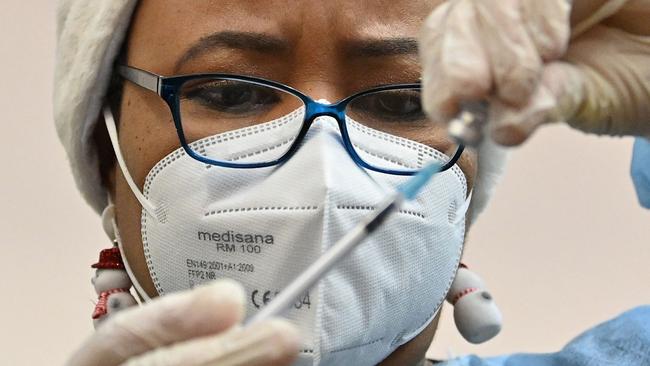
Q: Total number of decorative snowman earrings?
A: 2